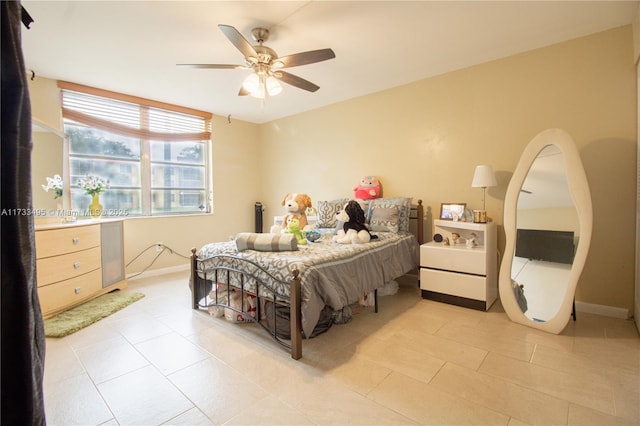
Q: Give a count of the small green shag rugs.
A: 1